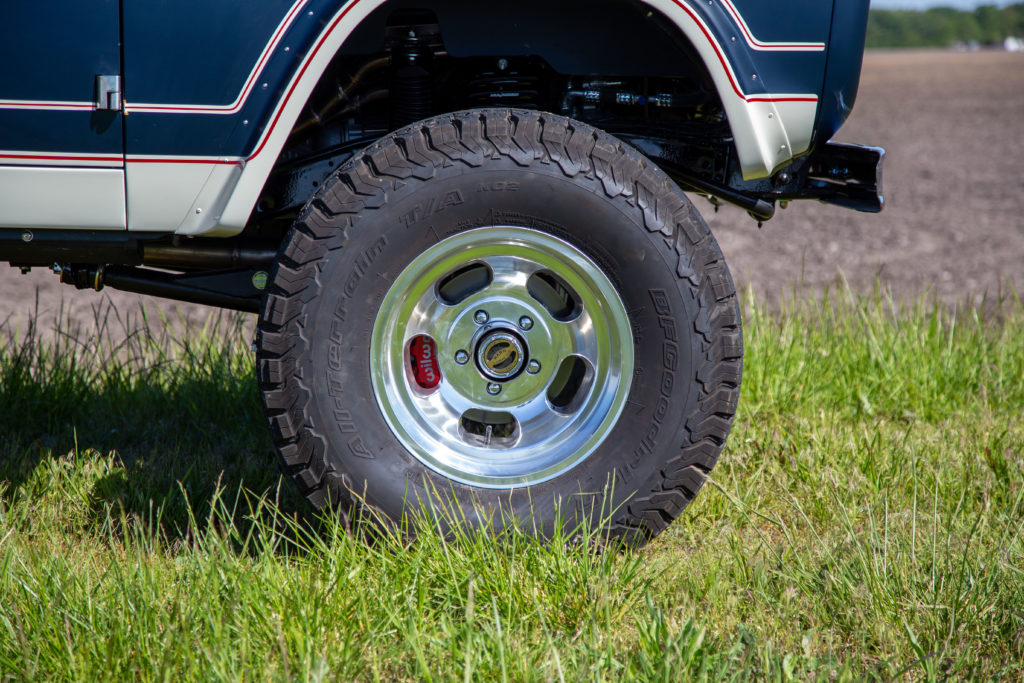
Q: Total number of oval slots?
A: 5